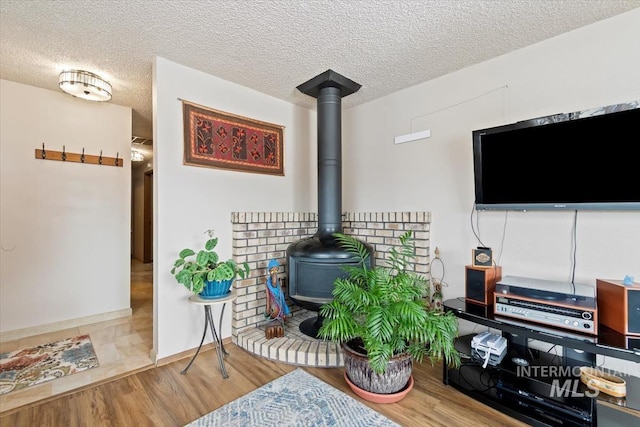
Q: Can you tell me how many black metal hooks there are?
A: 5